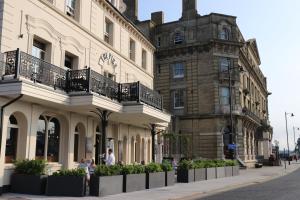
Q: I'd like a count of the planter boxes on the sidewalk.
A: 12